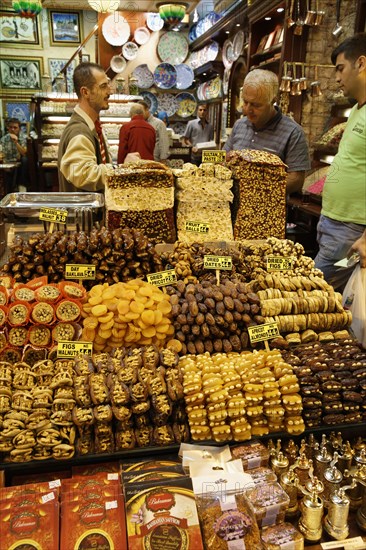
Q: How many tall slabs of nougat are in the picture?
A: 3